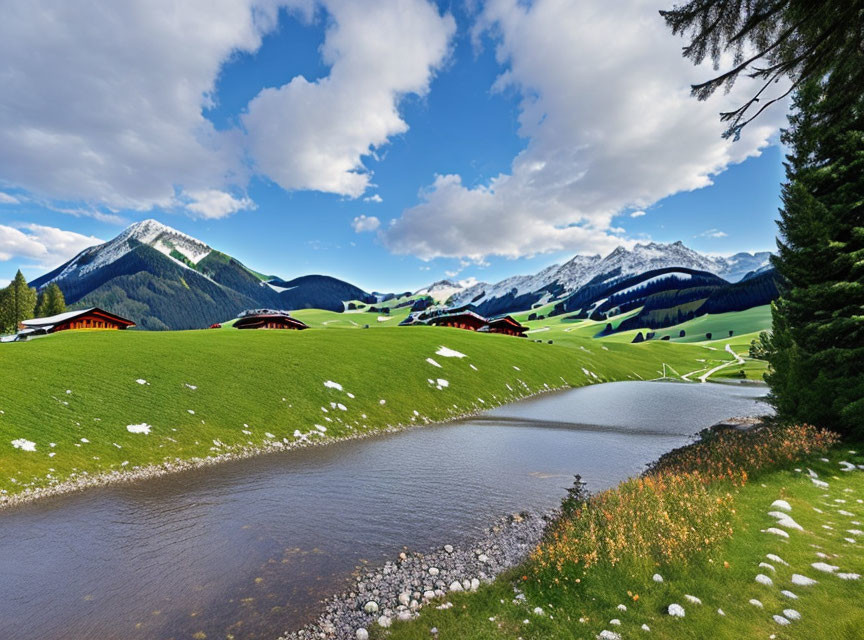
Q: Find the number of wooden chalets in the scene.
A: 4